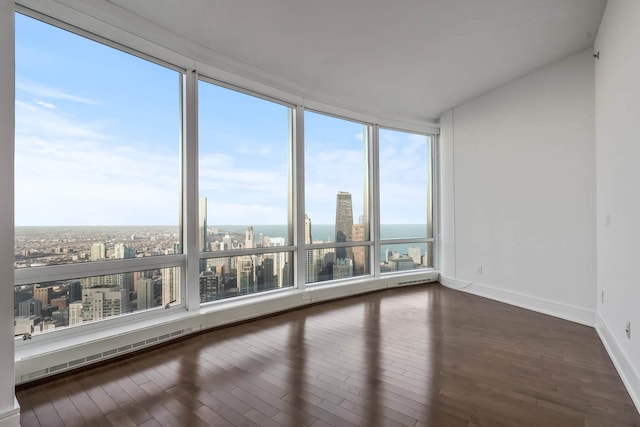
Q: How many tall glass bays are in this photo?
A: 4